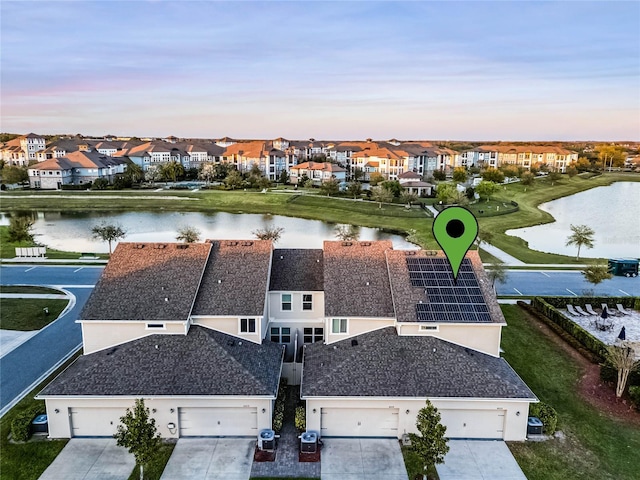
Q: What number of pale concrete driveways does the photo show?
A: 4